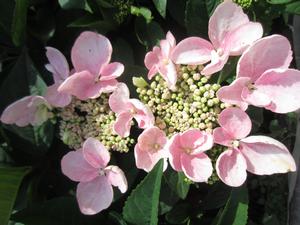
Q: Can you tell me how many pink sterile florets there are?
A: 11